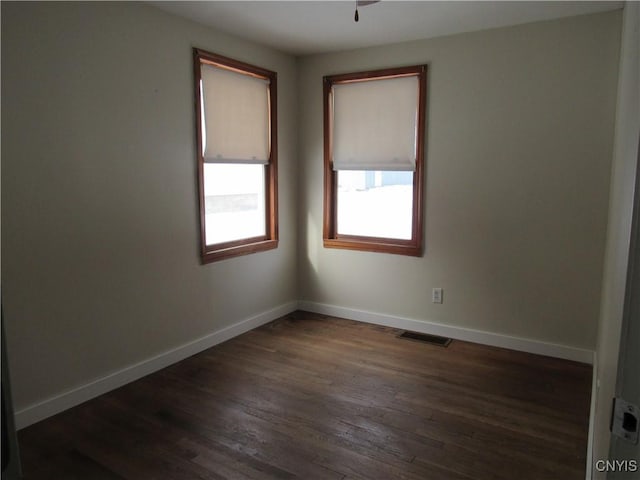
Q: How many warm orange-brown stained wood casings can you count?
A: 2